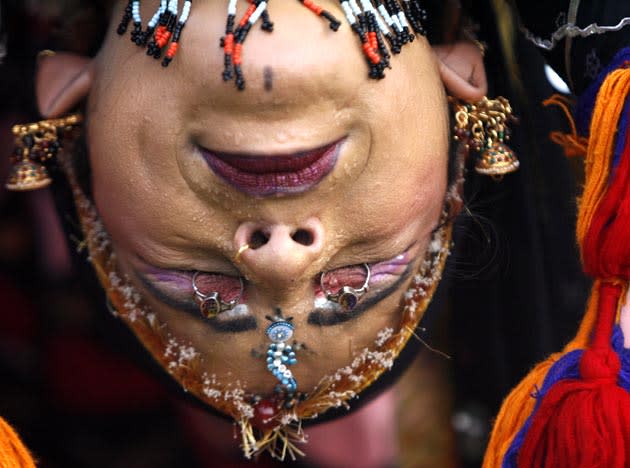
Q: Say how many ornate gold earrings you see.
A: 2